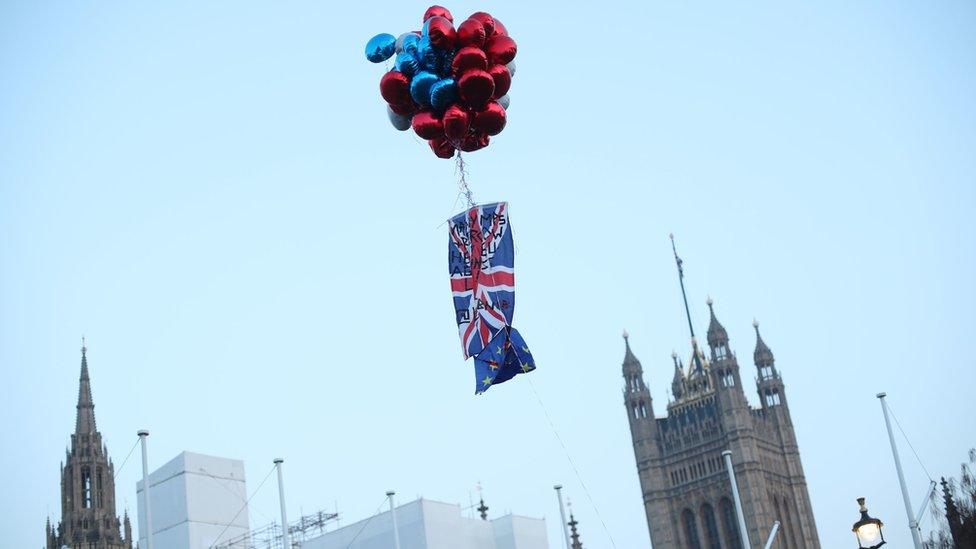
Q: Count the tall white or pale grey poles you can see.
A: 6